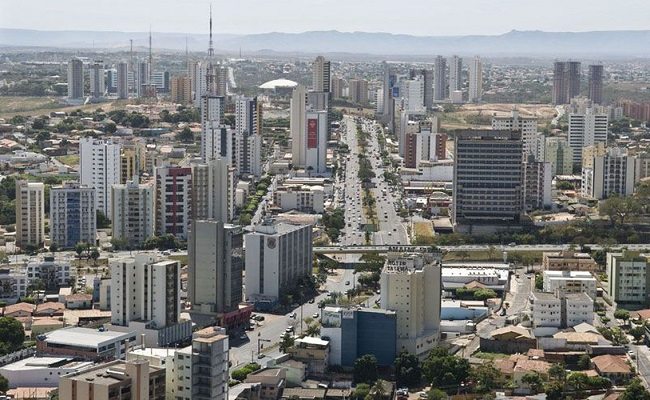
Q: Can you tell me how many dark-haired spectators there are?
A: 0